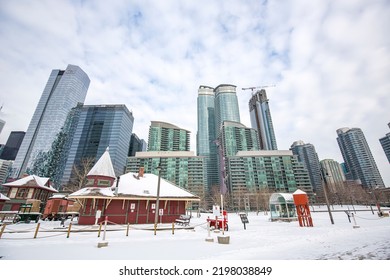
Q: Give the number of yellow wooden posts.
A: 7